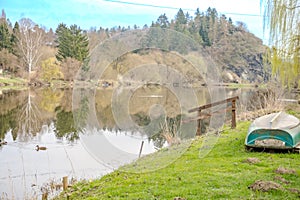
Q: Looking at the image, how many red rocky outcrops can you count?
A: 0